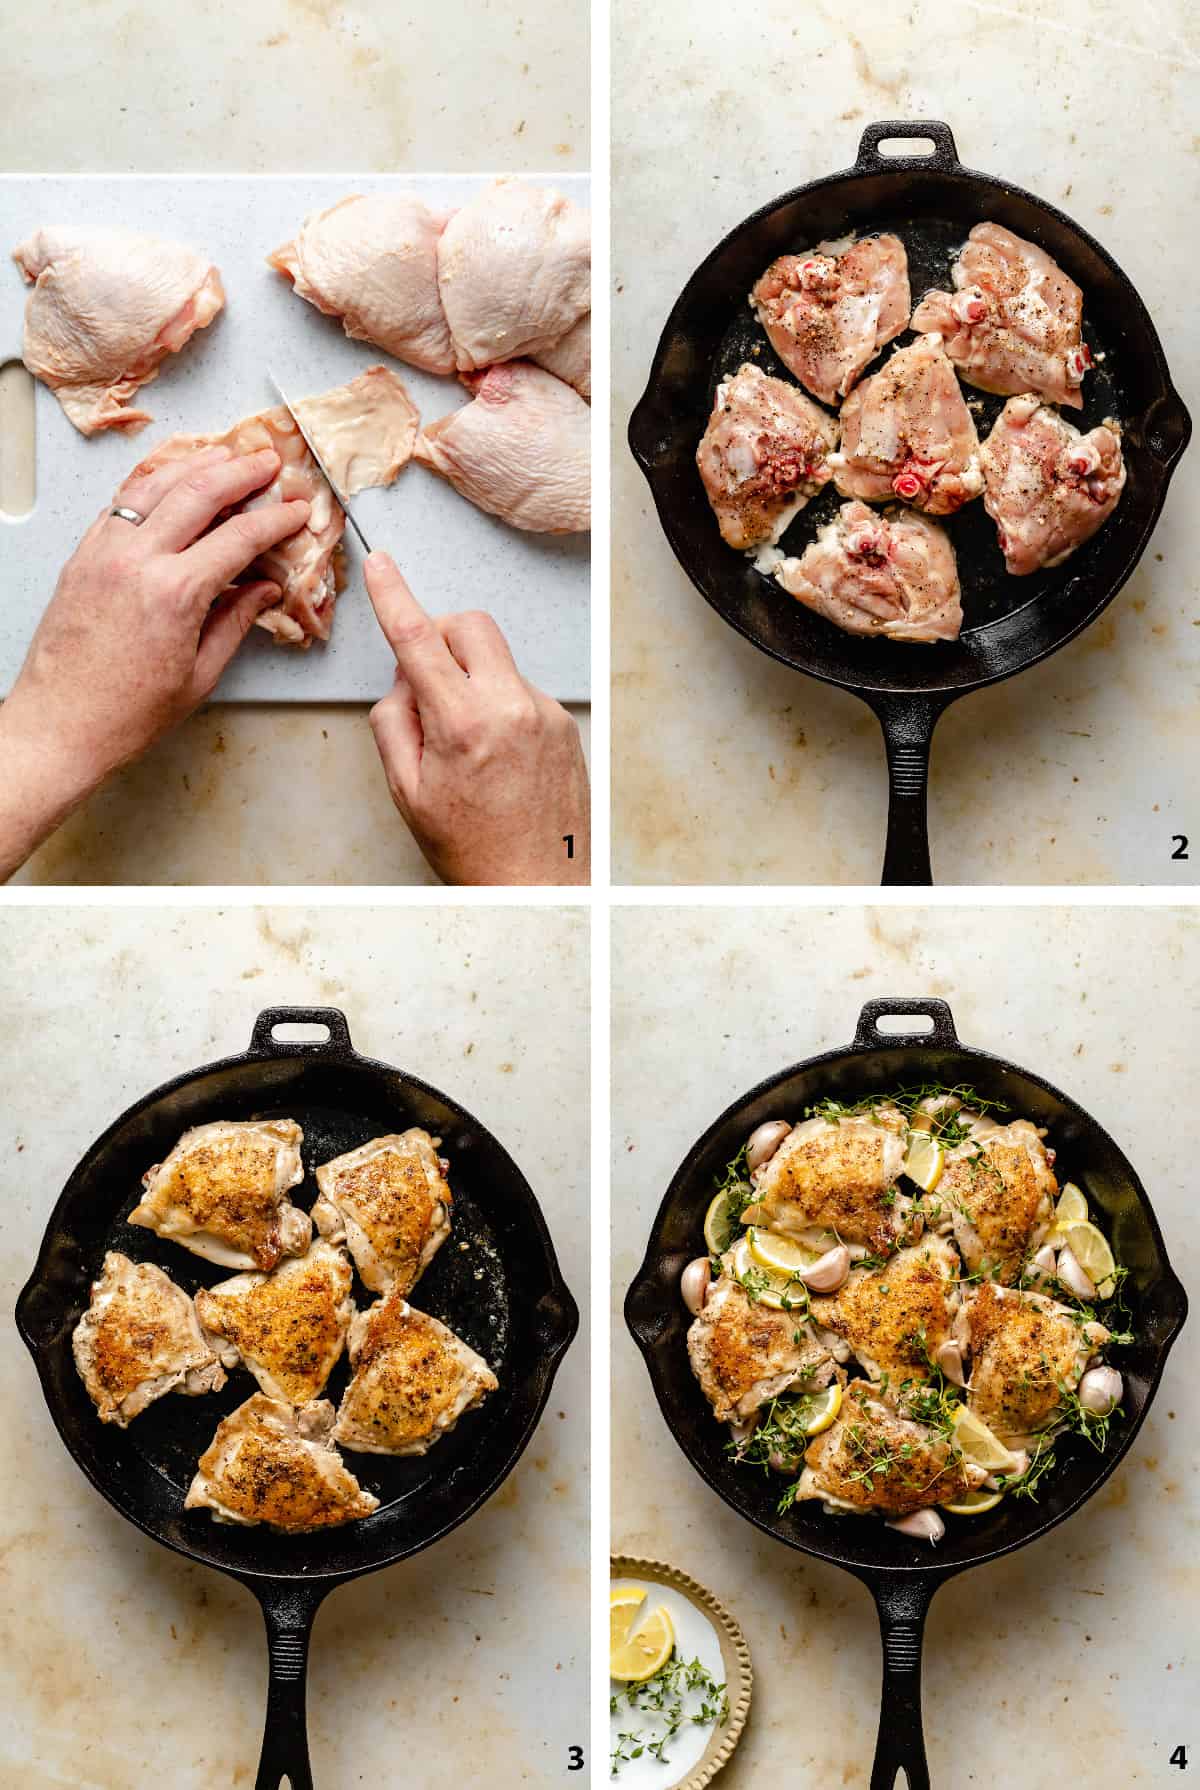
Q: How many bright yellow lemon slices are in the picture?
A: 11